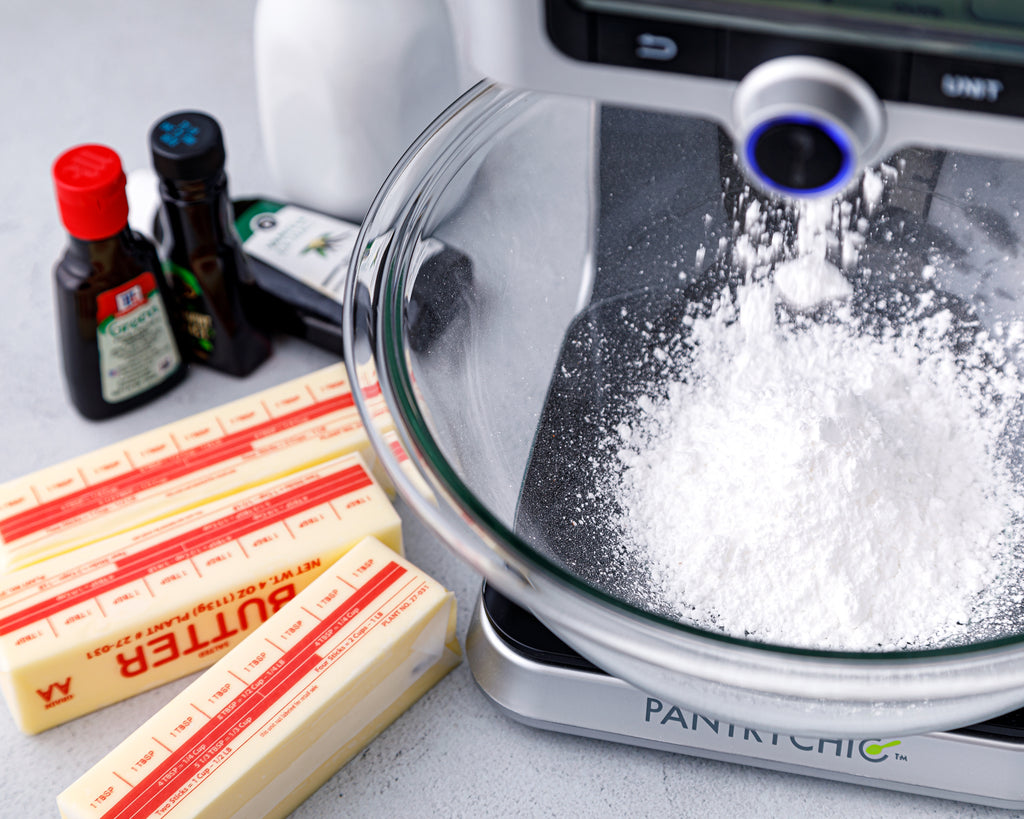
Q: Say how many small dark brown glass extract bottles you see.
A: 3